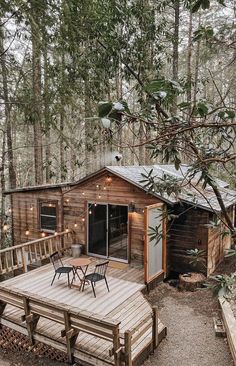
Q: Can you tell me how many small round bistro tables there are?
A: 1